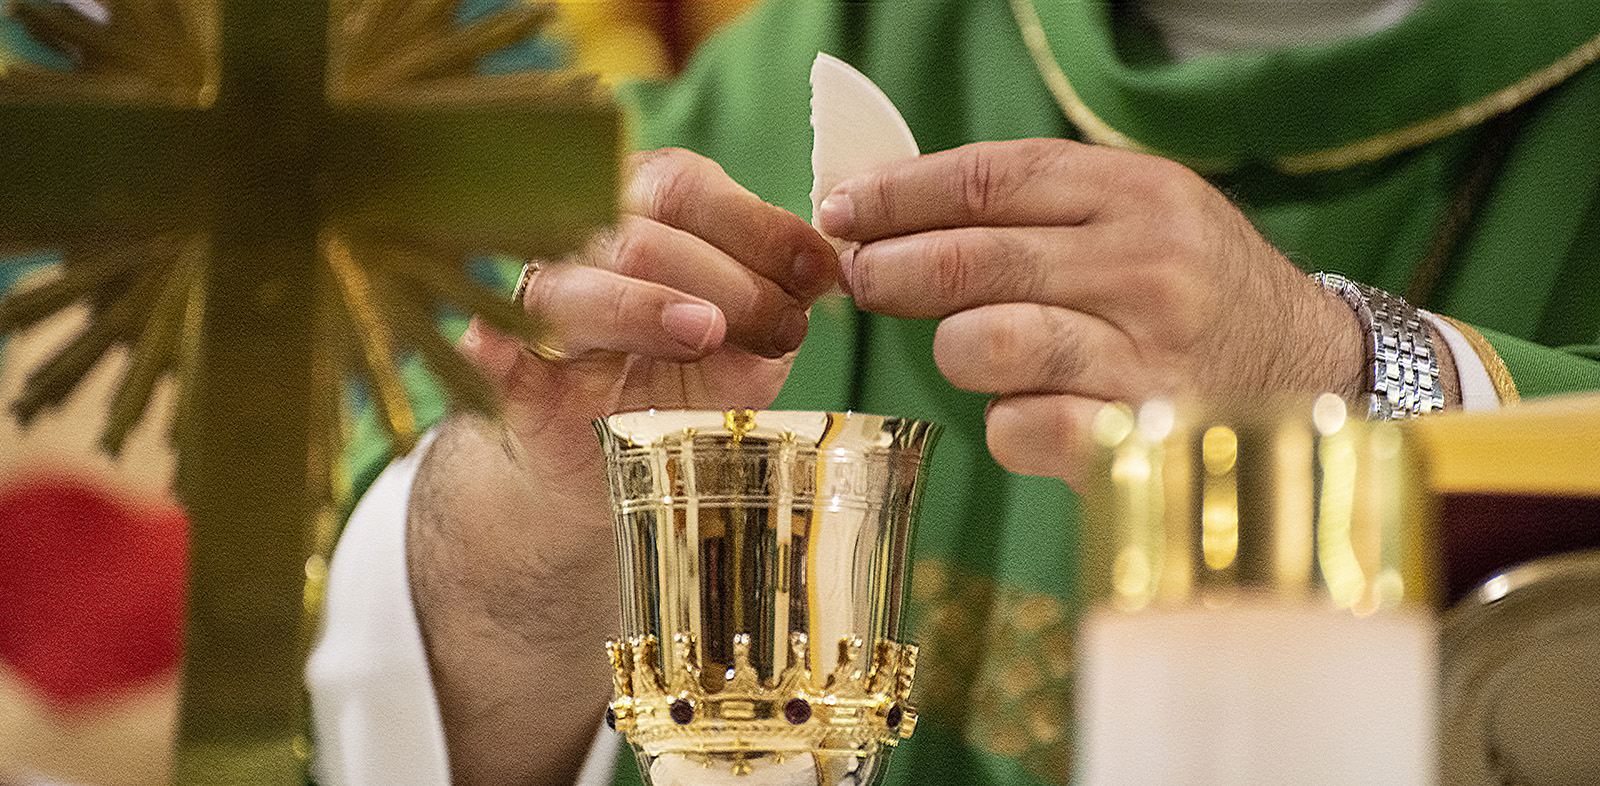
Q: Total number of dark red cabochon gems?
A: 4